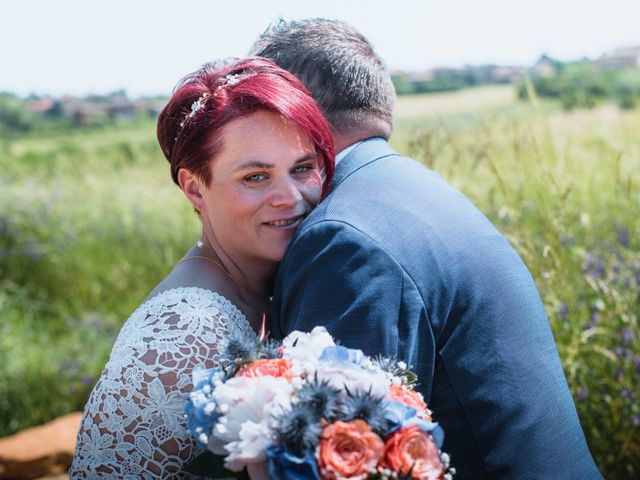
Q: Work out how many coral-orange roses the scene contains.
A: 4